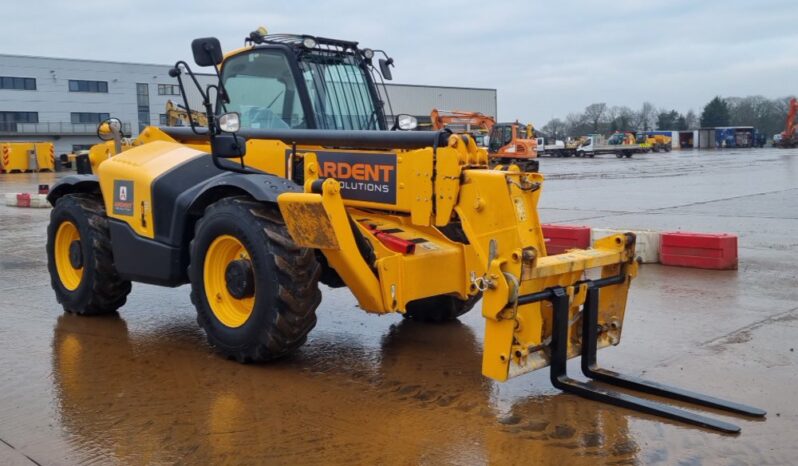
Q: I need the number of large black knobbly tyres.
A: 3